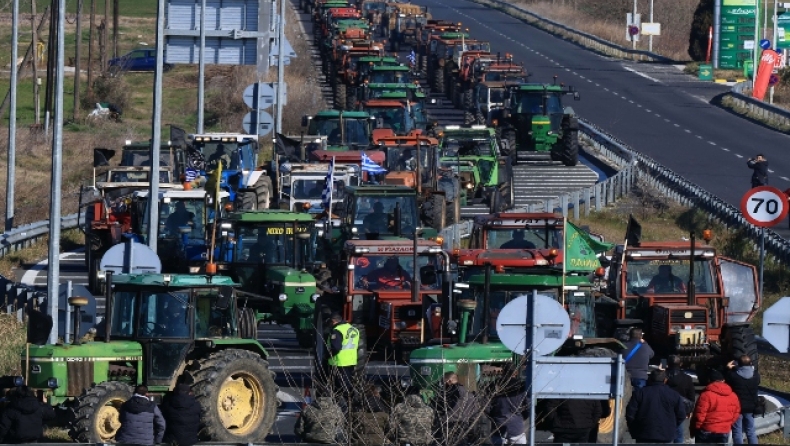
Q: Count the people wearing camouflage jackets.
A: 2